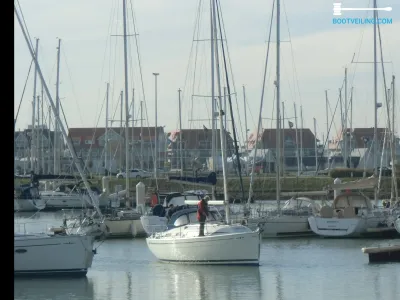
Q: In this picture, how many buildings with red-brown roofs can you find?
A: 4